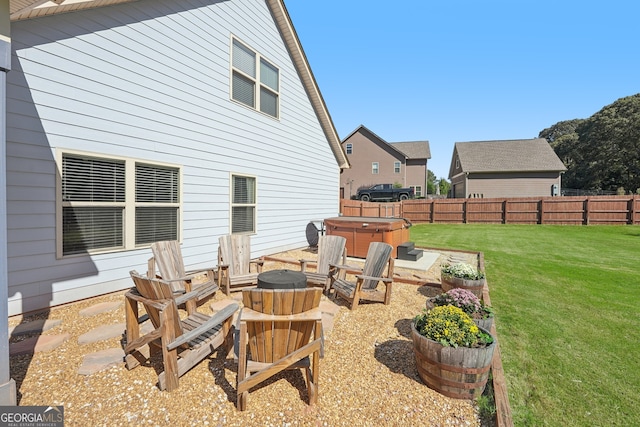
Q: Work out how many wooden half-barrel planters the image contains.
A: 3